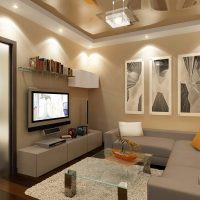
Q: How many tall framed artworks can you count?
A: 3